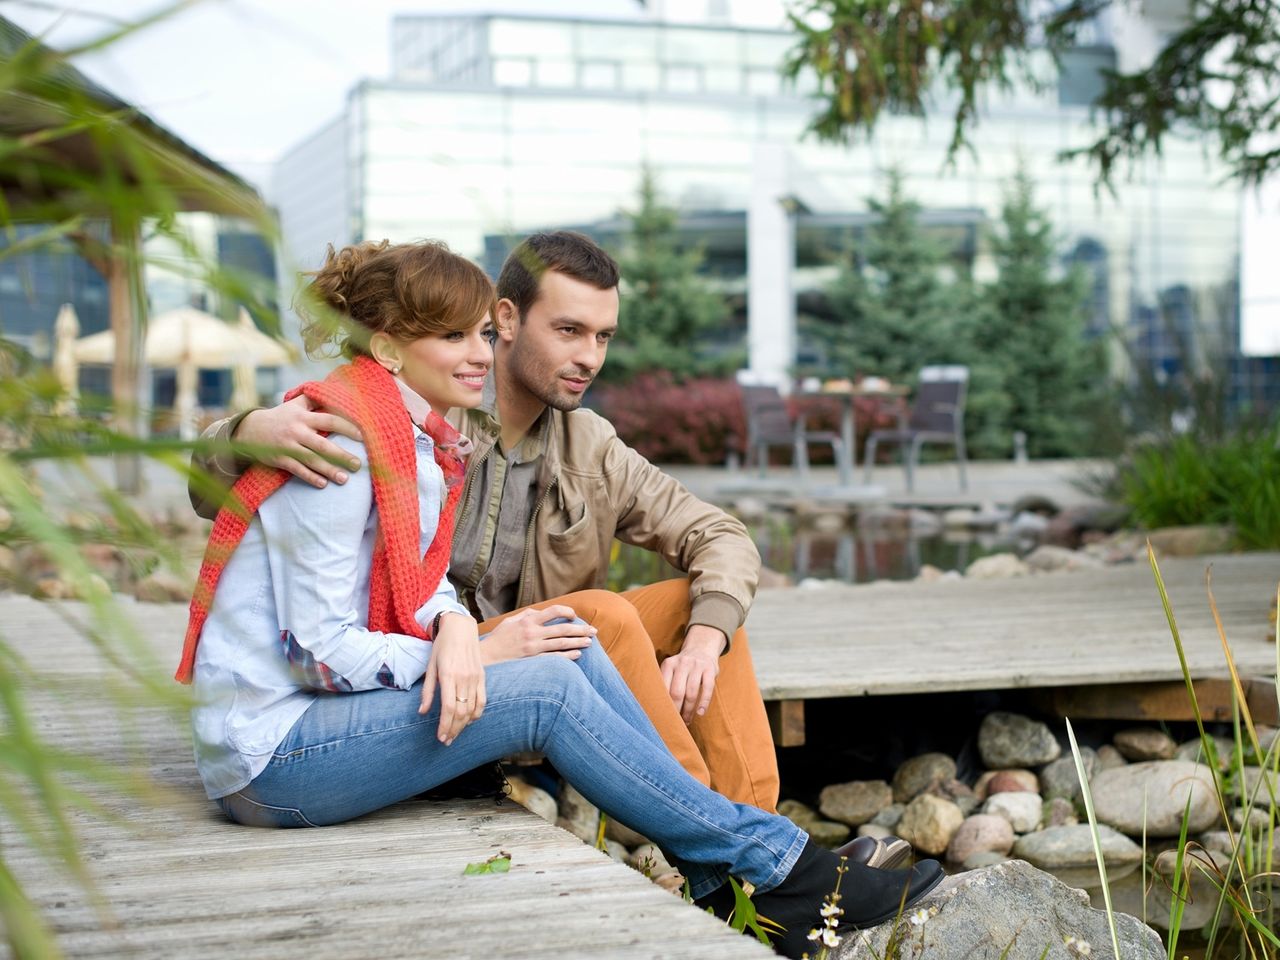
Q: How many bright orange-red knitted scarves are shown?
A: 1